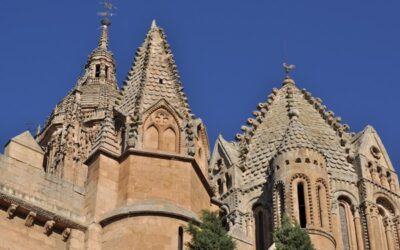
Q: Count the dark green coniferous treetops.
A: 2